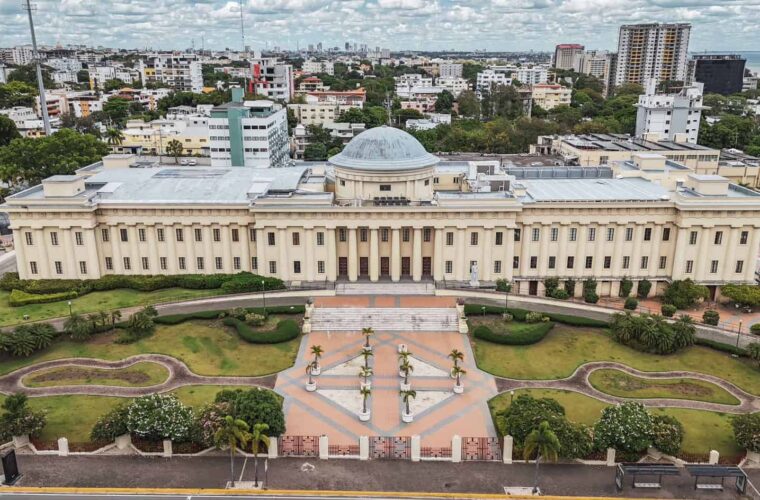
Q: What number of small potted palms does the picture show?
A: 11